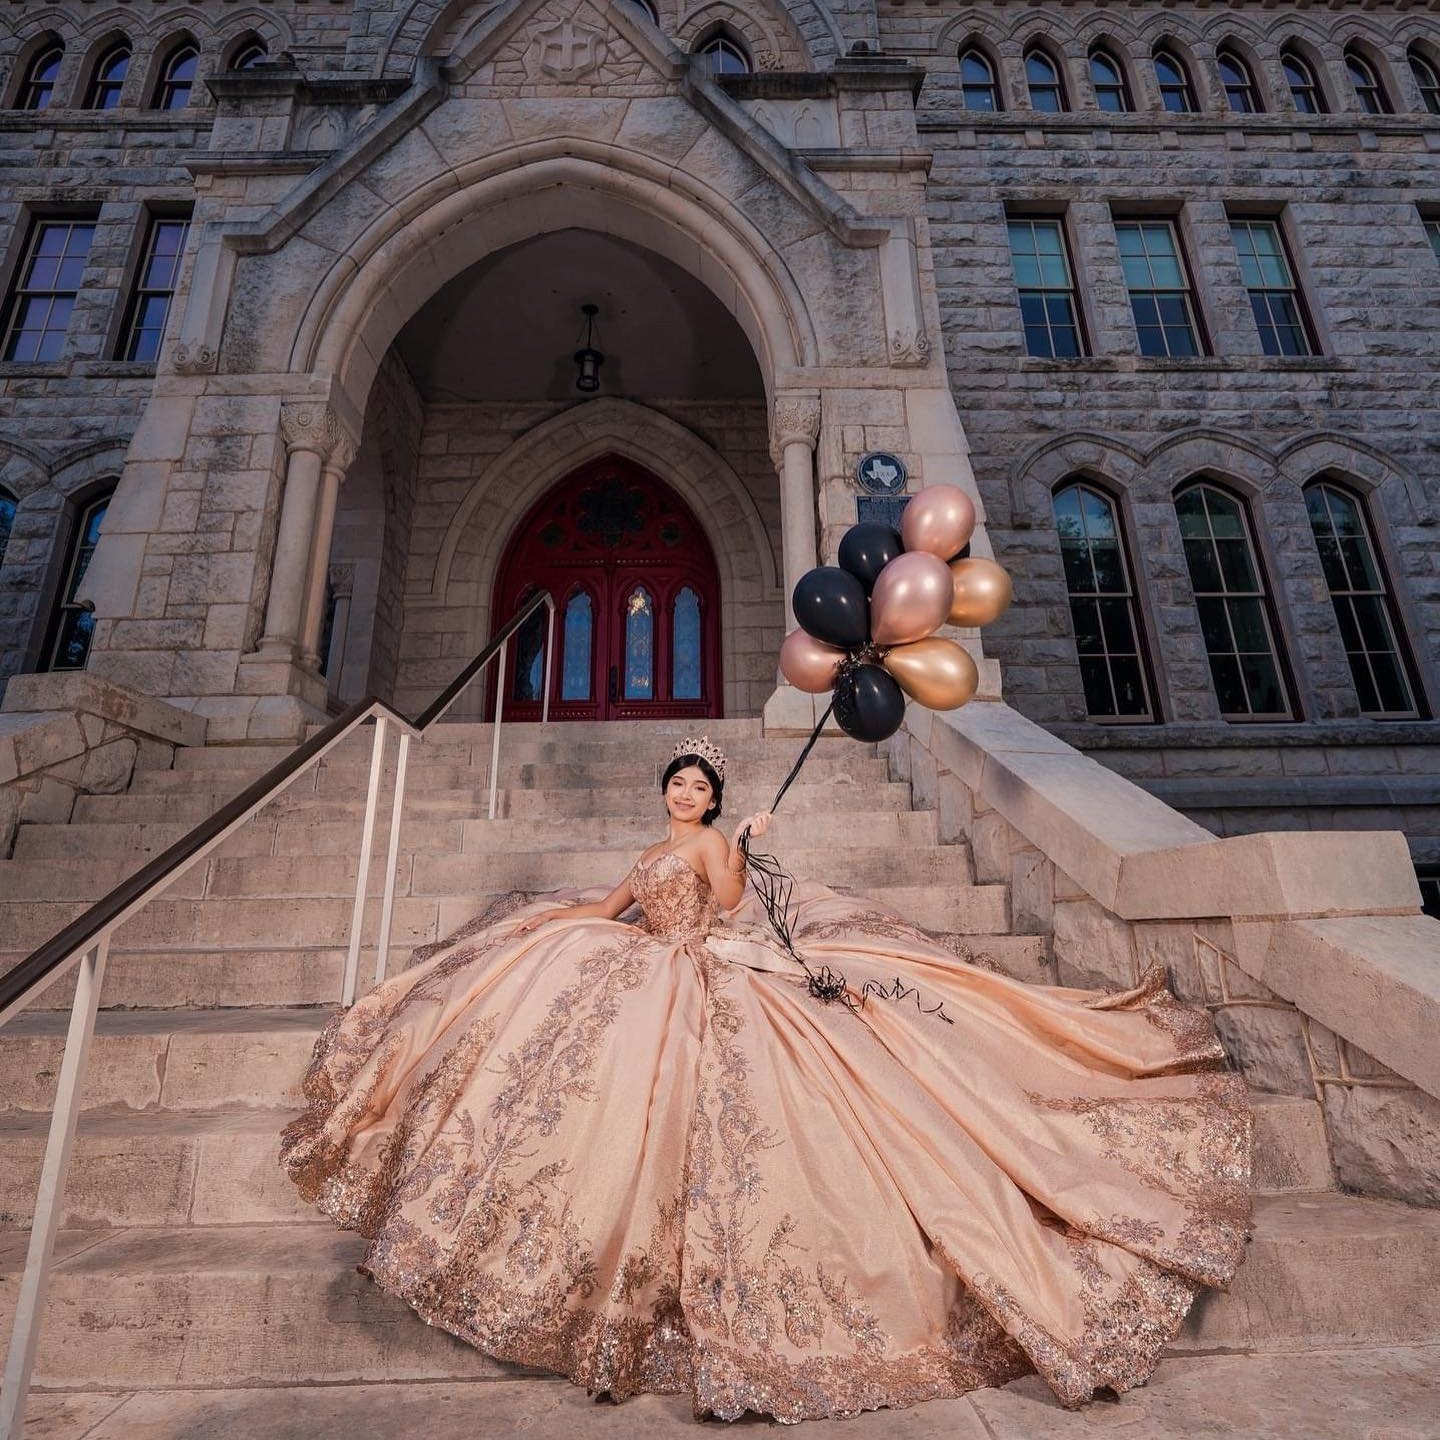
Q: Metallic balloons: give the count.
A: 5